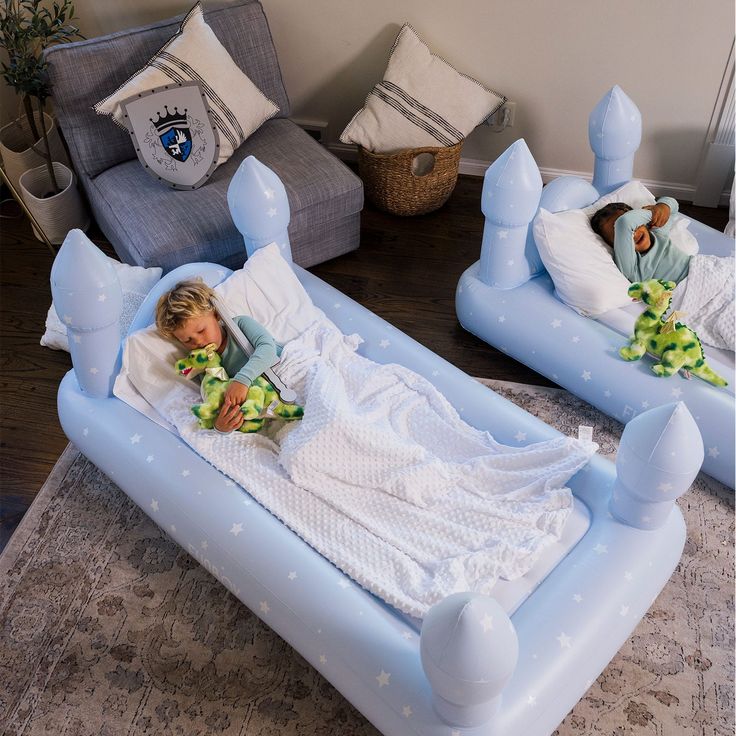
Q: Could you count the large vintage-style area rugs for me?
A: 1